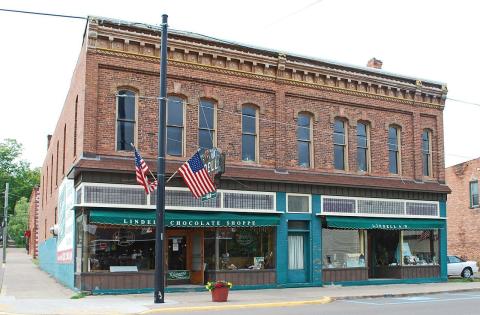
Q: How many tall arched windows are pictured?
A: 9